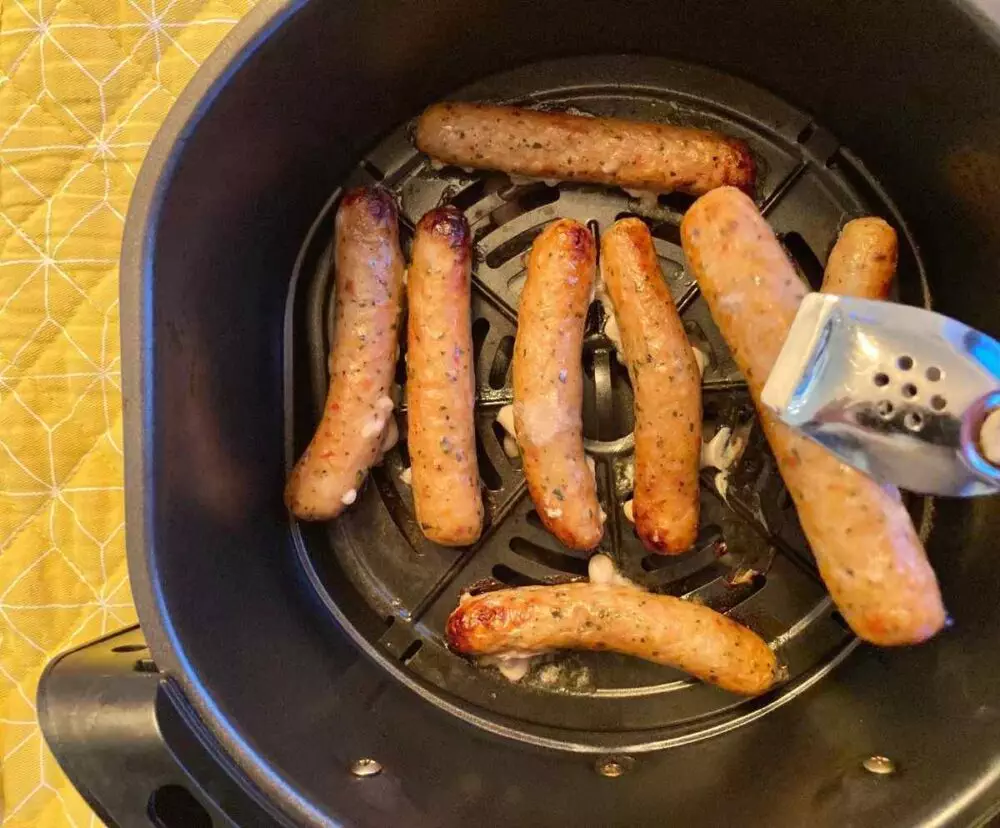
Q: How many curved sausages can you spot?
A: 4